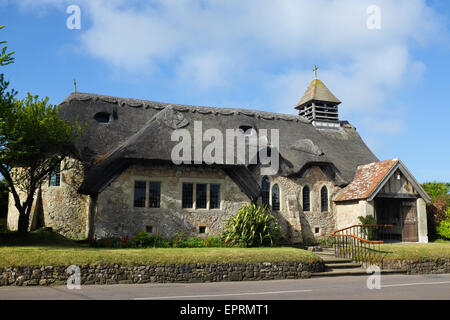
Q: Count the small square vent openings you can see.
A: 3